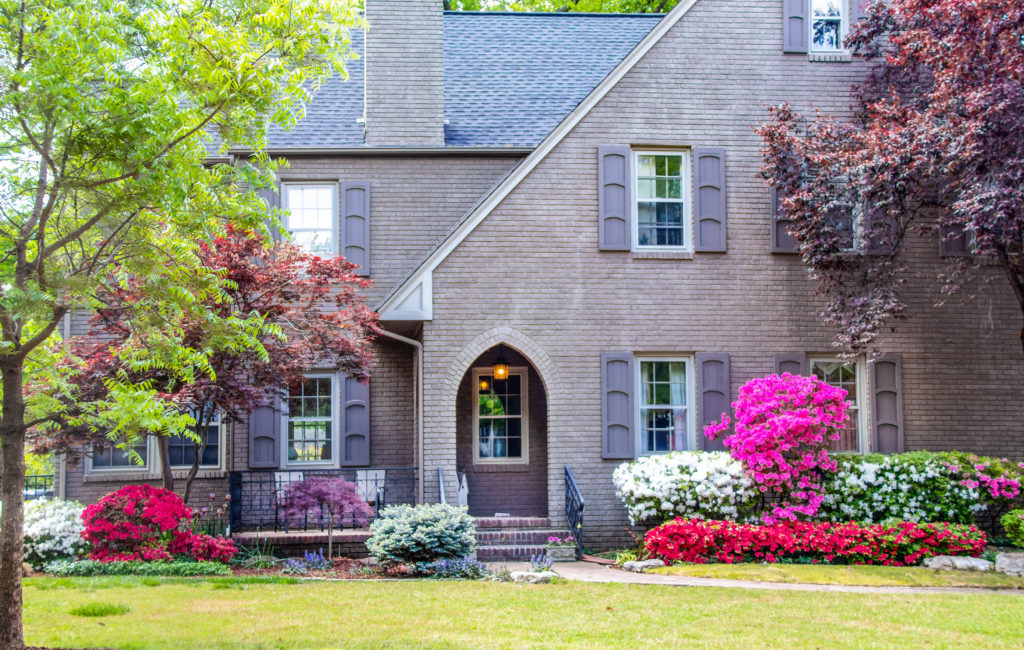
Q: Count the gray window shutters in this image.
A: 15